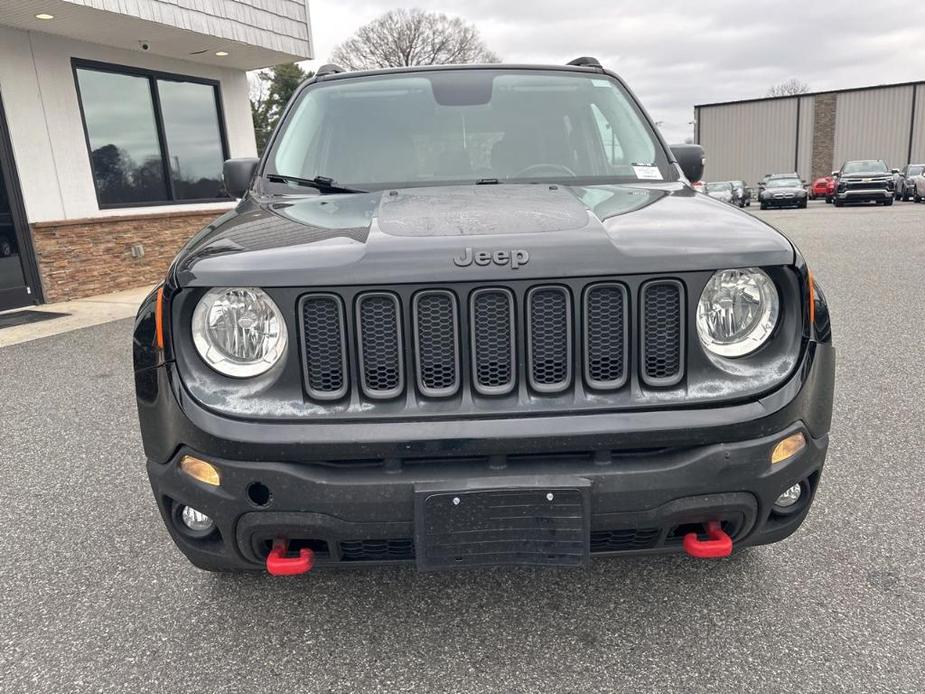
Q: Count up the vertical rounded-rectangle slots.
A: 7